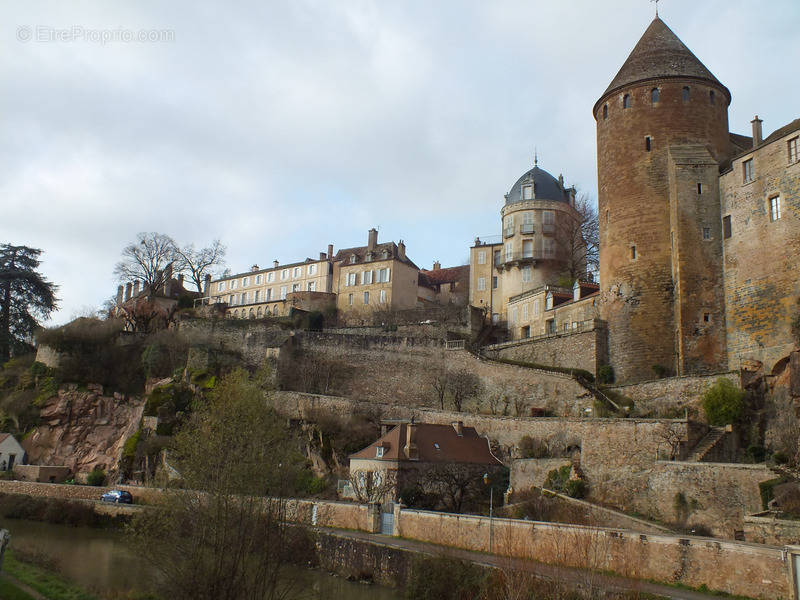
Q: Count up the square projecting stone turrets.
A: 1